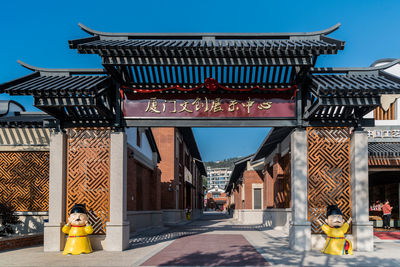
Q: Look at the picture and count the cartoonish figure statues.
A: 2